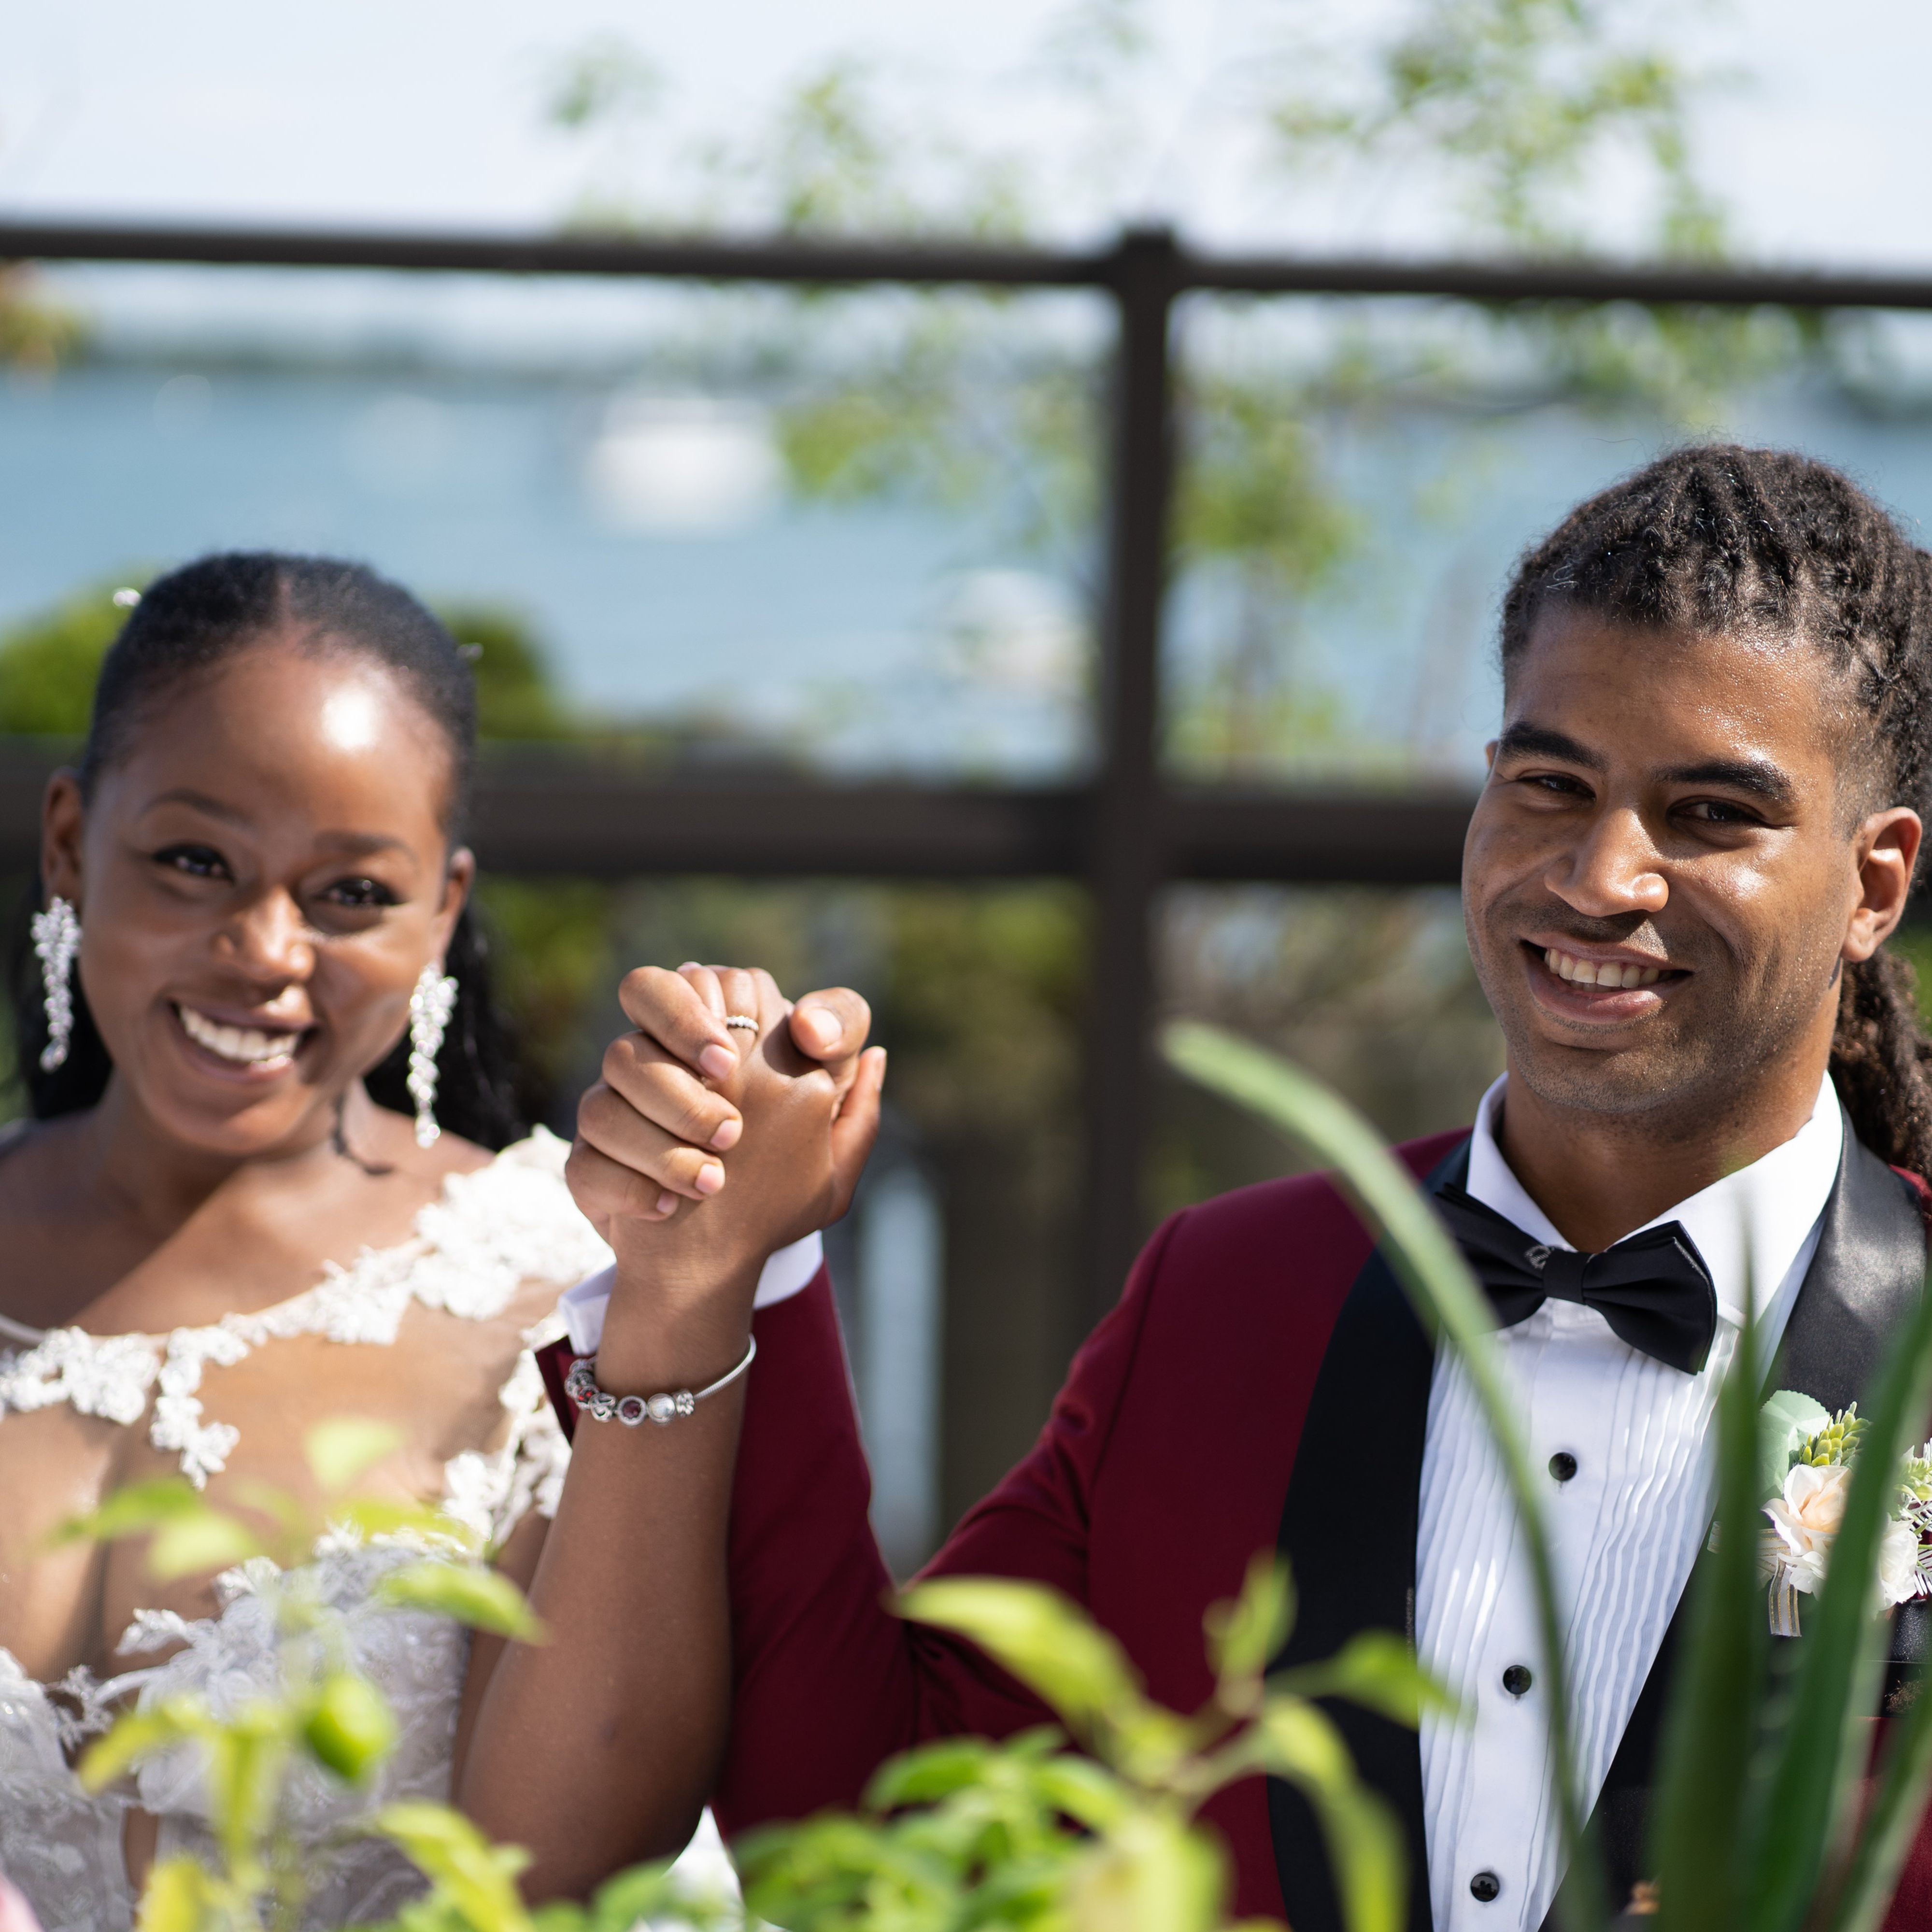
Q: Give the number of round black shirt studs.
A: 3